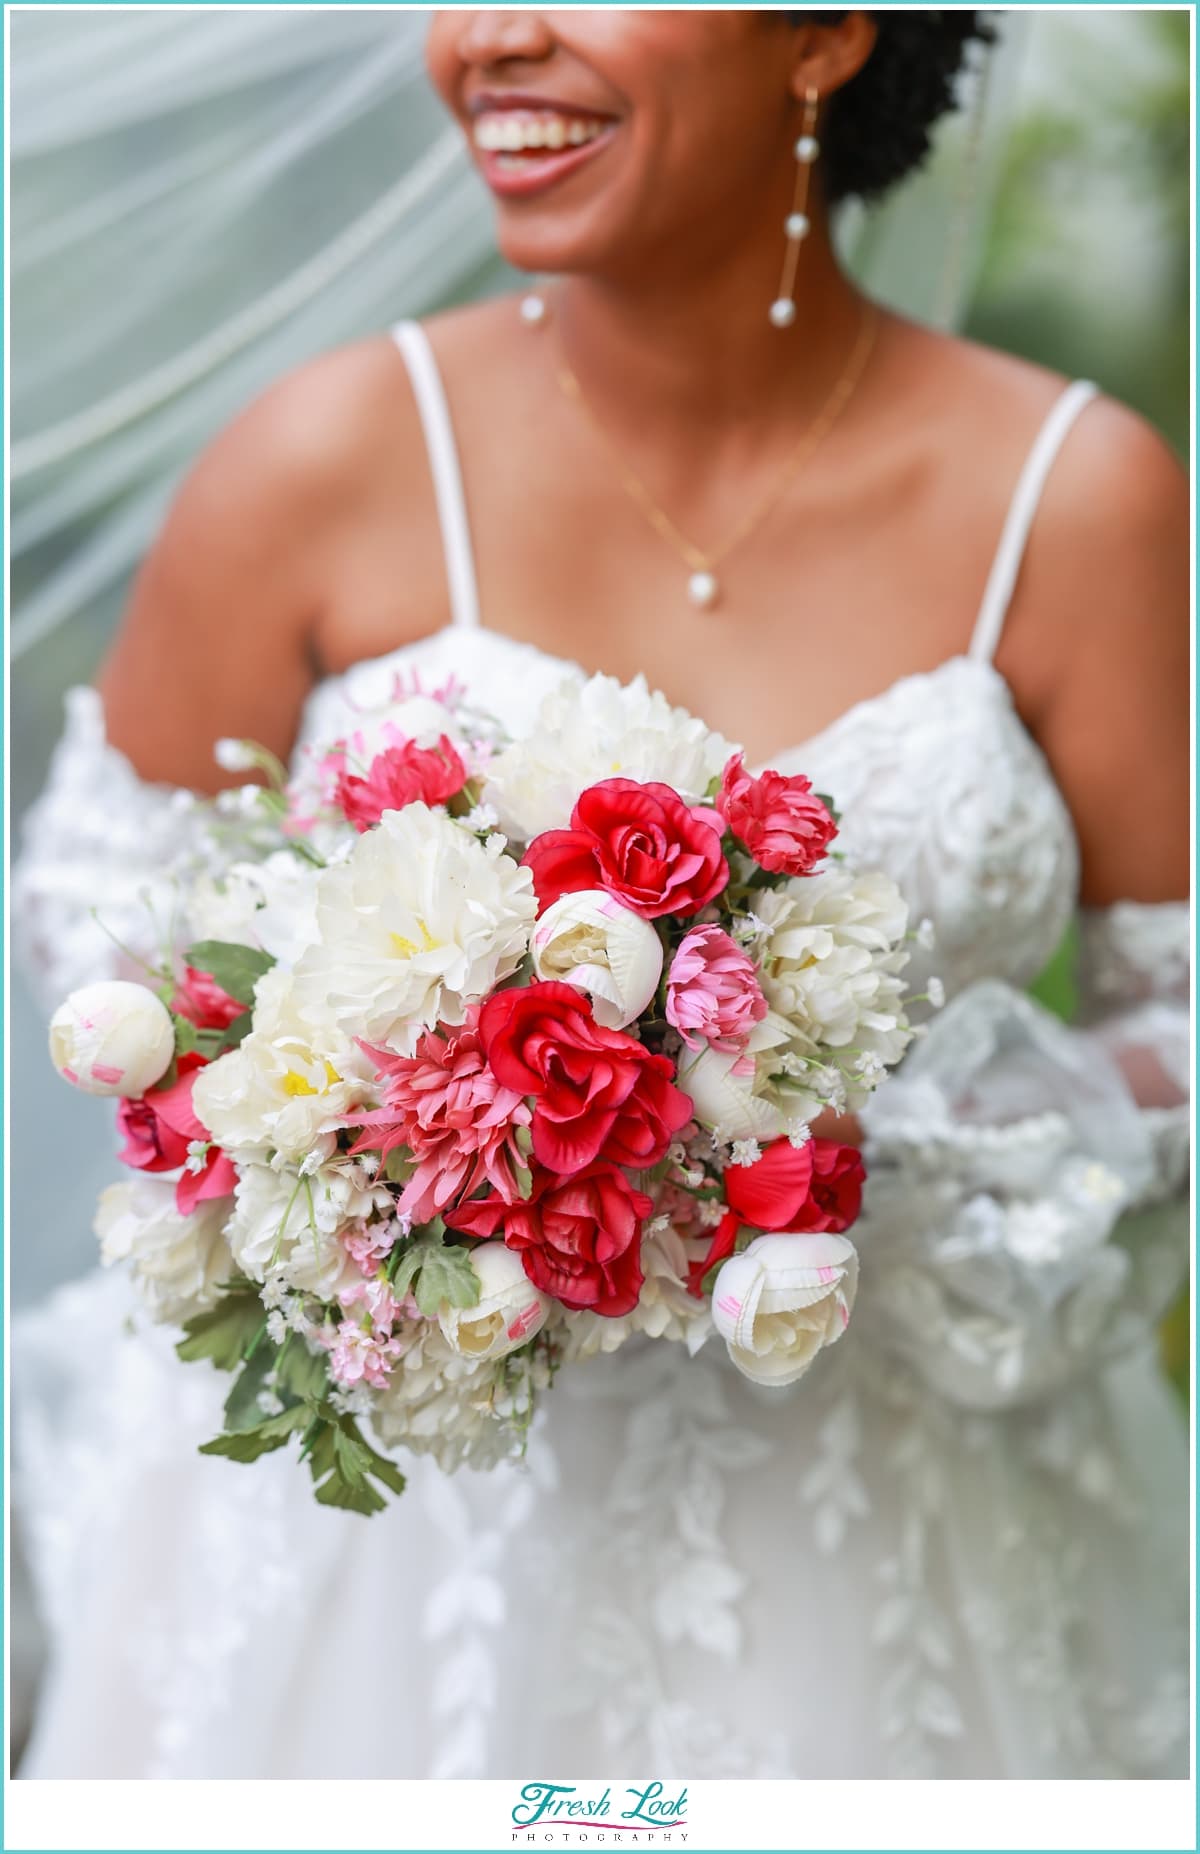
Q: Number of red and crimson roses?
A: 5